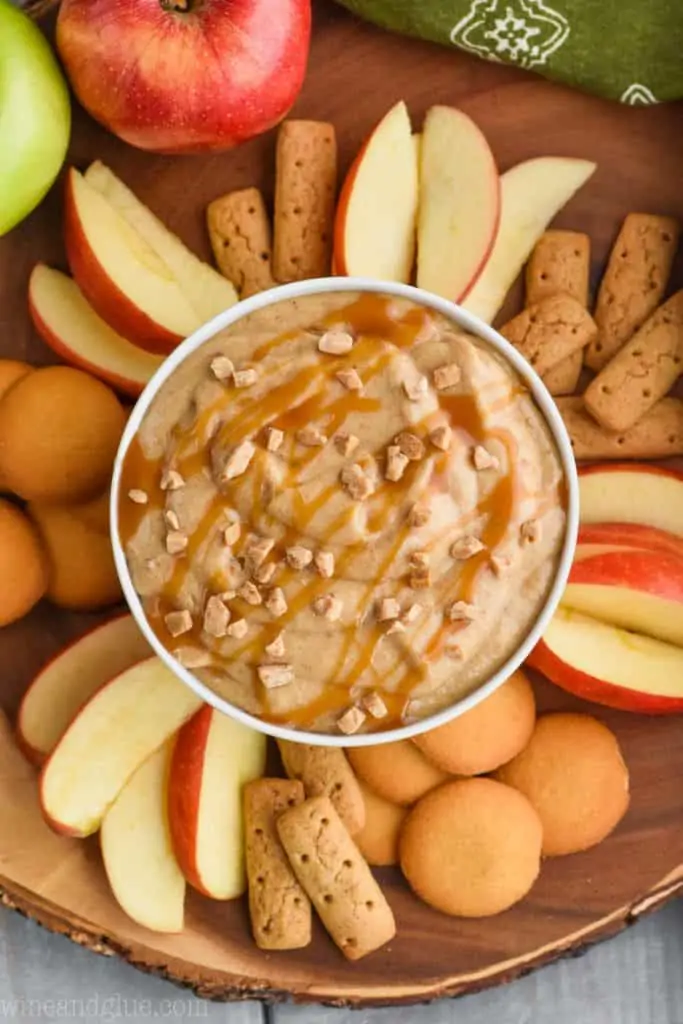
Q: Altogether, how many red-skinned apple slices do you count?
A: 14